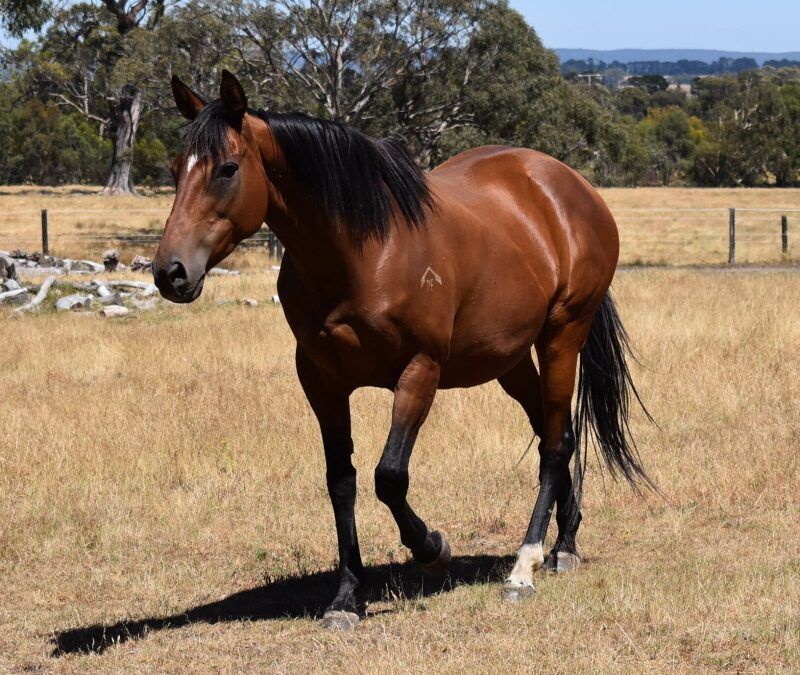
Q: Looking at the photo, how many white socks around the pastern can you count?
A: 1